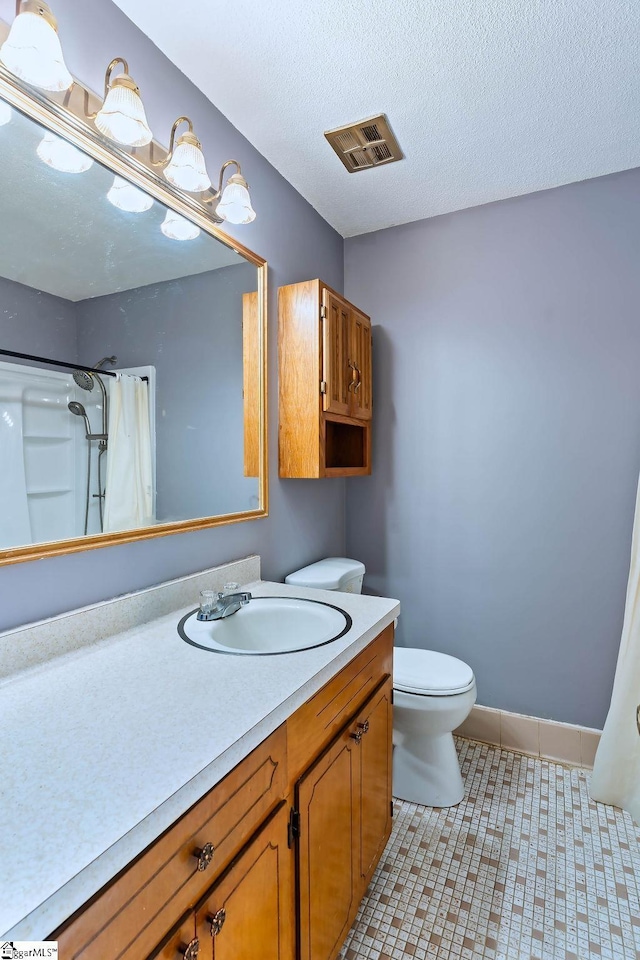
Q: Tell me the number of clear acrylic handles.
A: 2